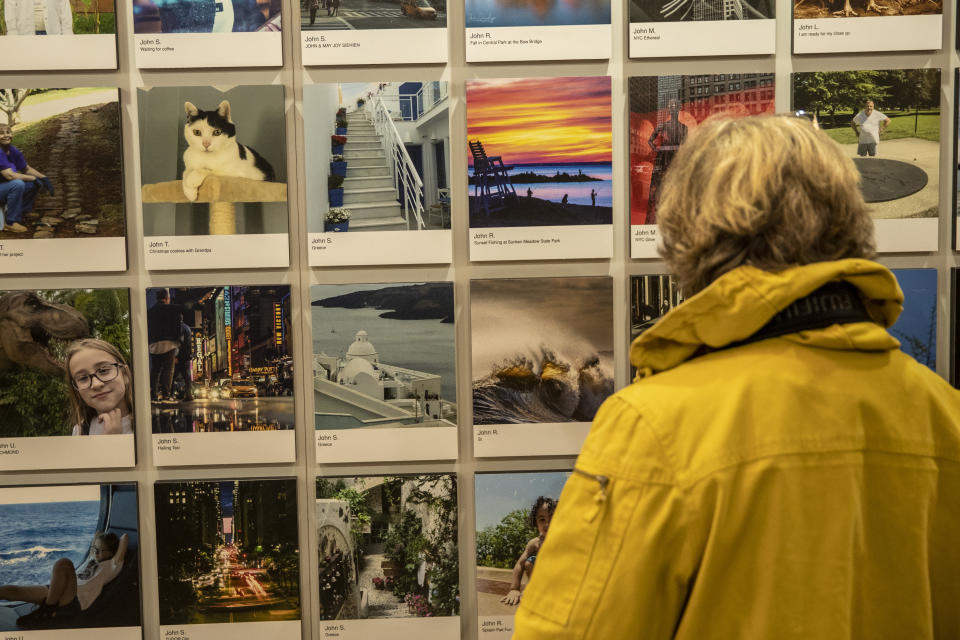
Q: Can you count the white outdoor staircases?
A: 1